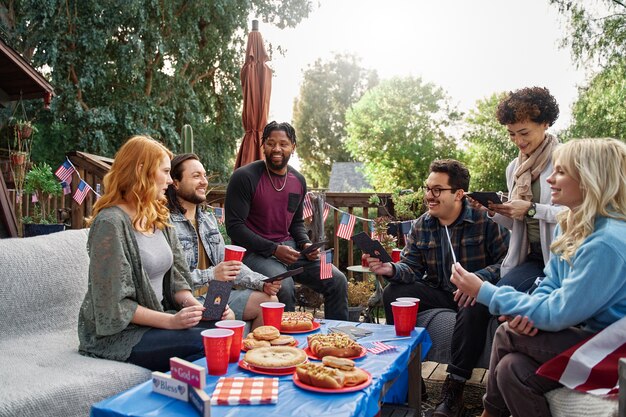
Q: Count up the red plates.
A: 5